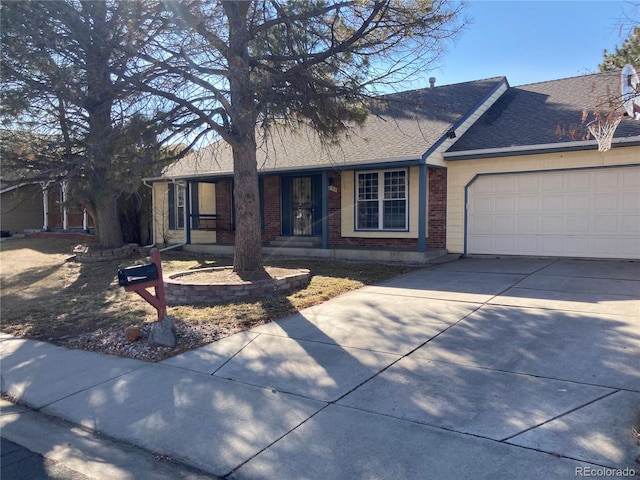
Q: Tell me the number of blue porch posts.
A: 3